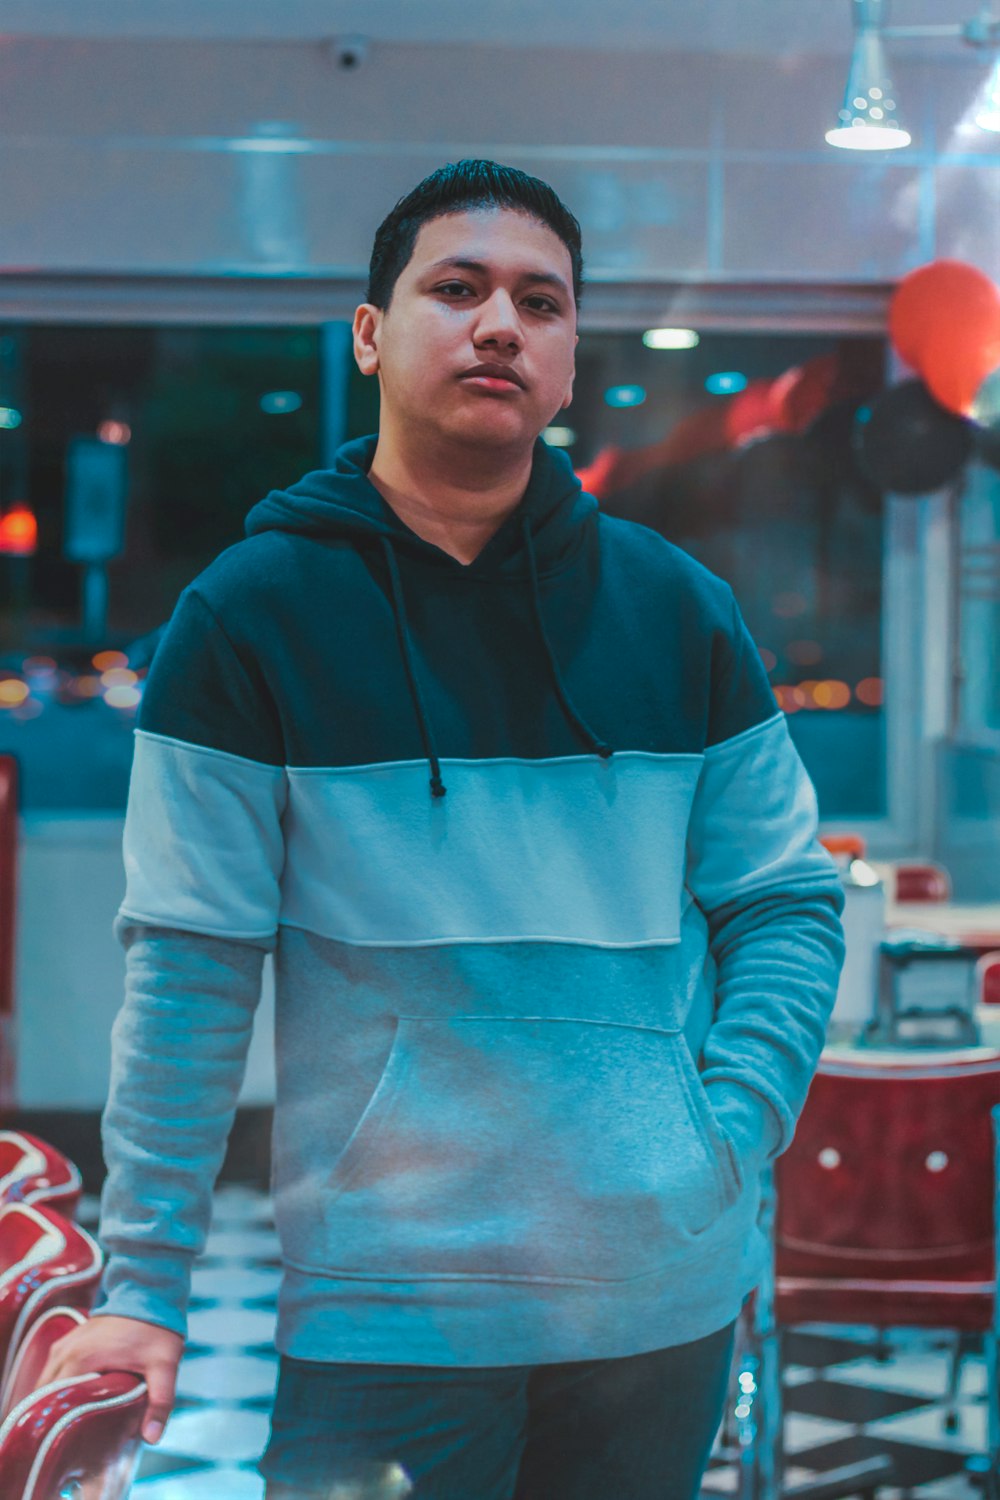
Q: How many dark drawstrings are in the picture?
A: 2